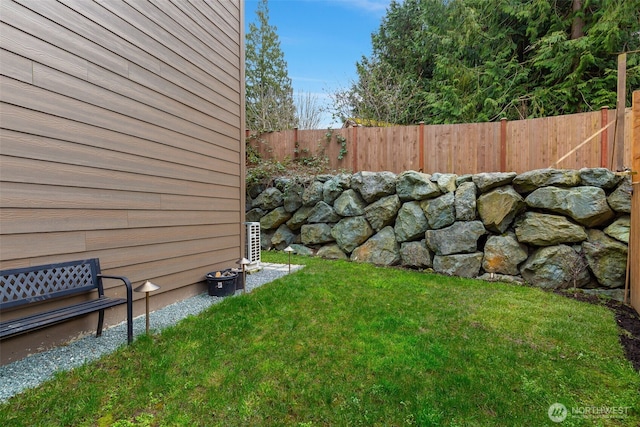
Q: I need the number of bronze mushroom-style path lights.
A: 3